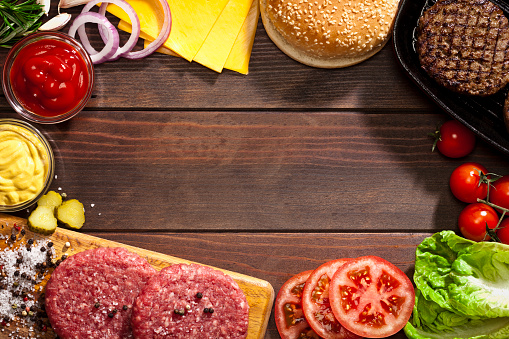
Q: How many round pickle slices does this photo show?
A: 3